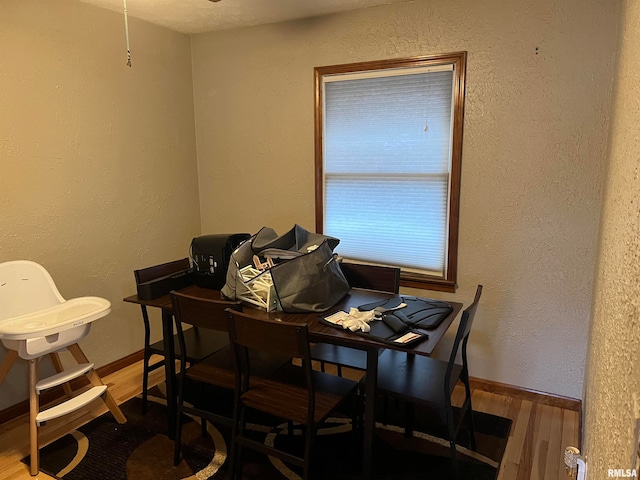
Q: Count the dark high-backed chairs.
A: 5